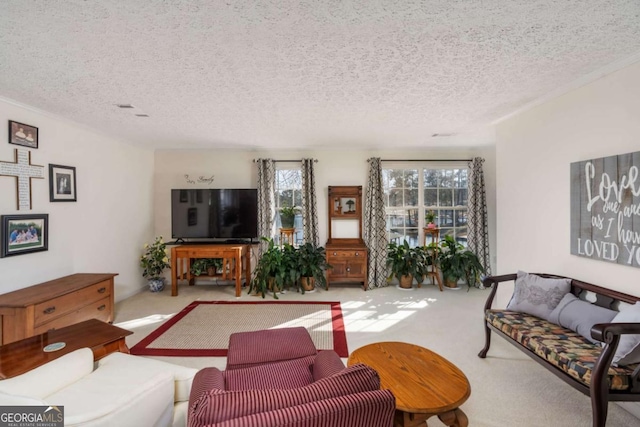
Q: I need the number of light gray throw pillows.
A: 3